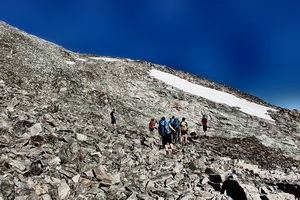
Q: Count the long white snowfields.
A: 1